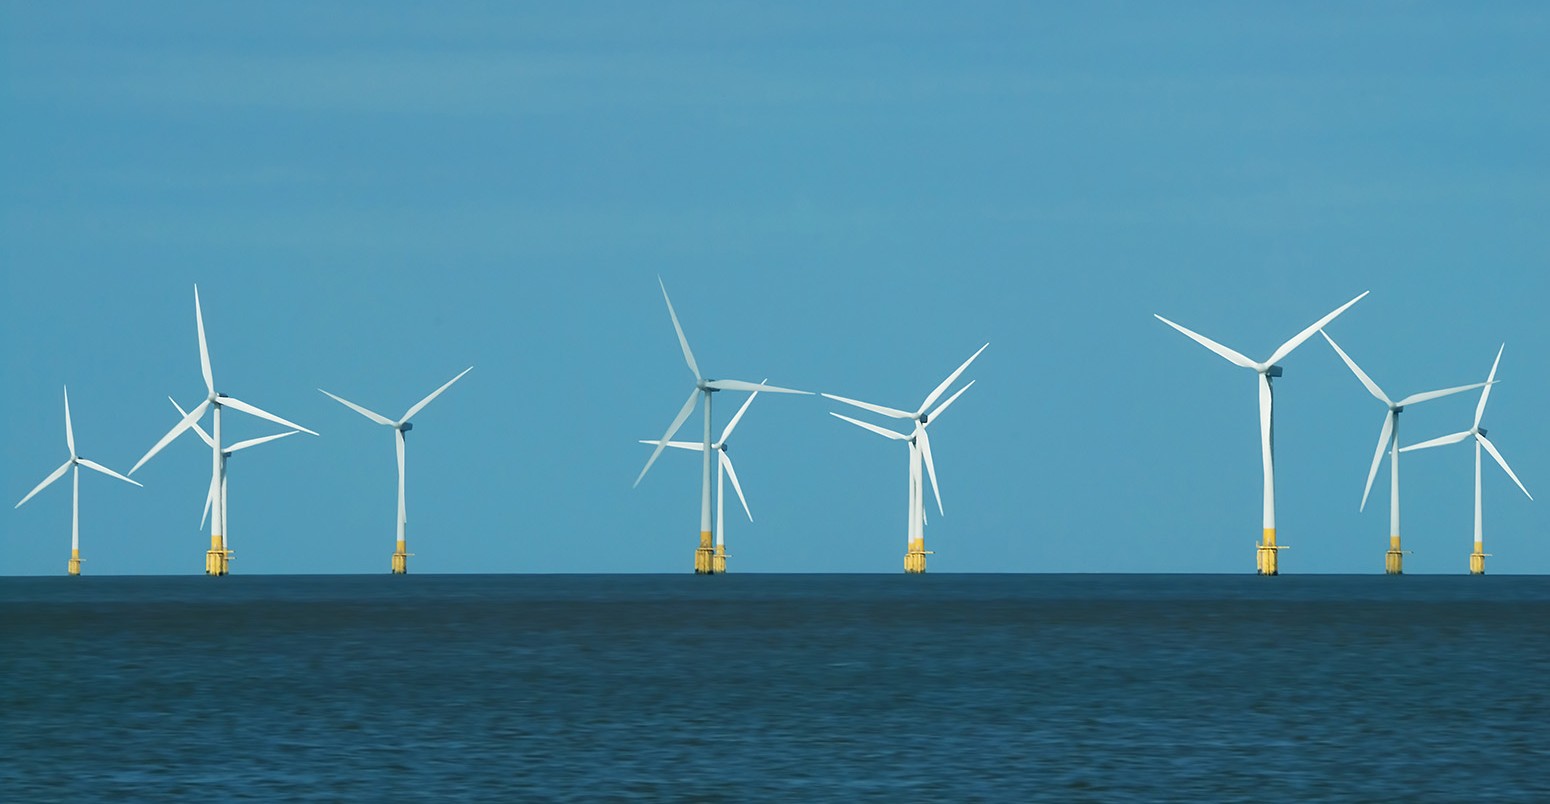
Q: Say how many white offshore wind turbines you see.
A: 11